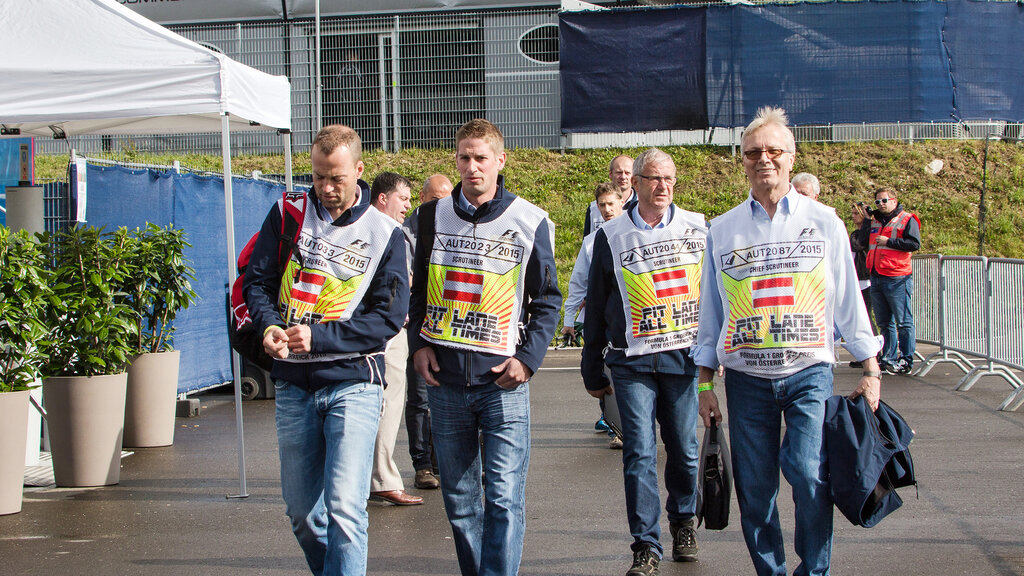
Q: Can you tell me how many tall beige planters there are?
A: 3